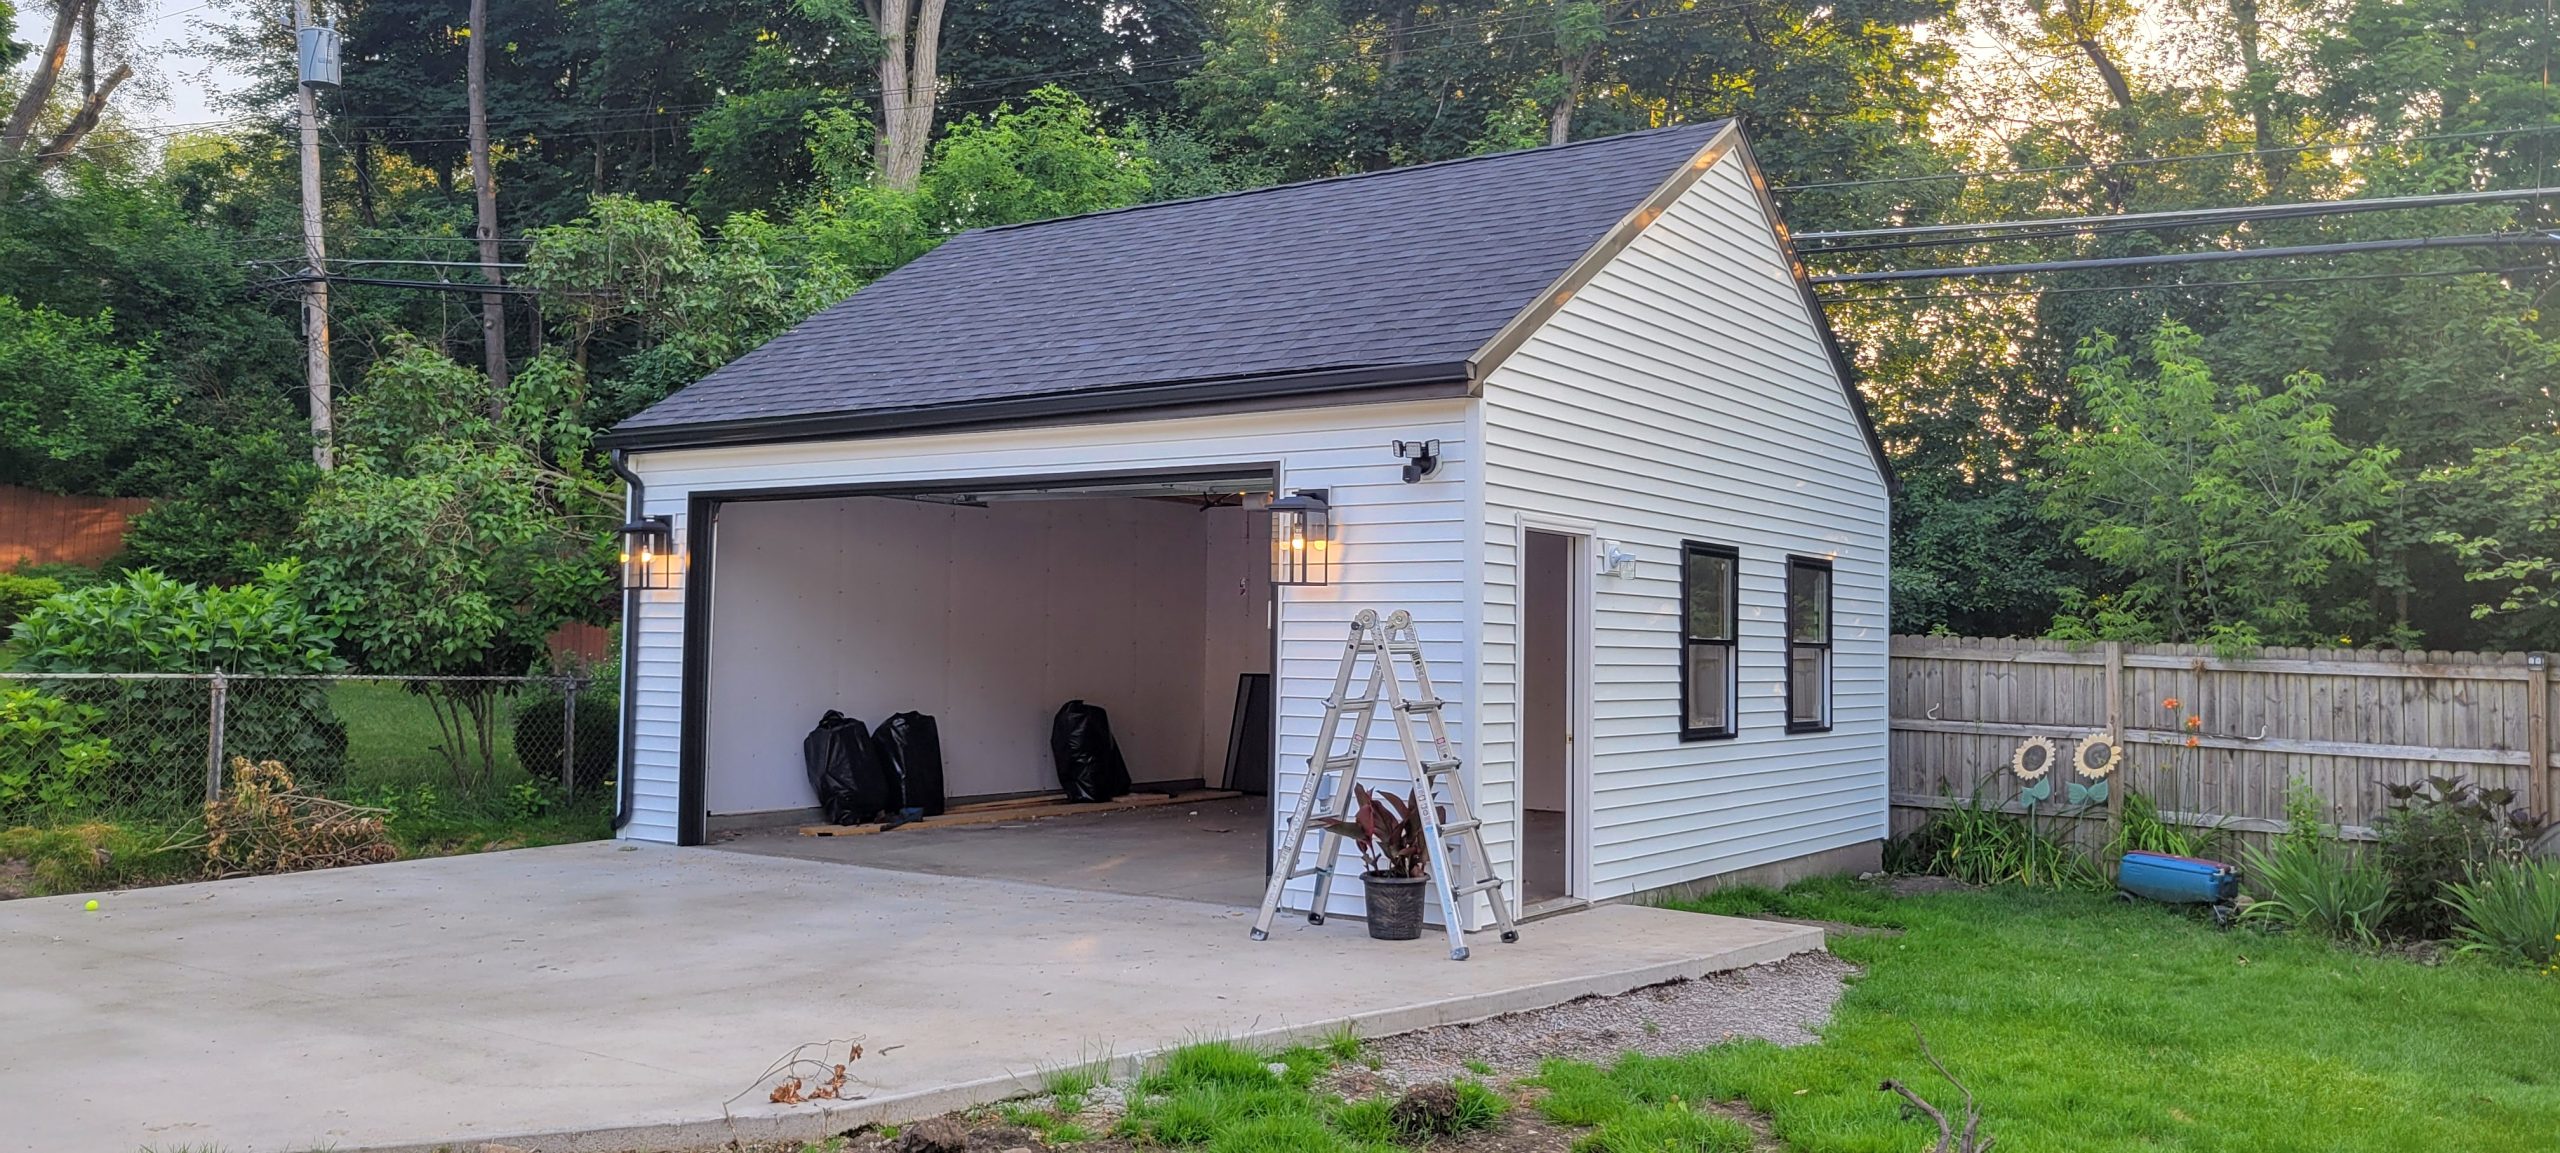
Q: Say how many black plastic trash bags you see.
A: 3